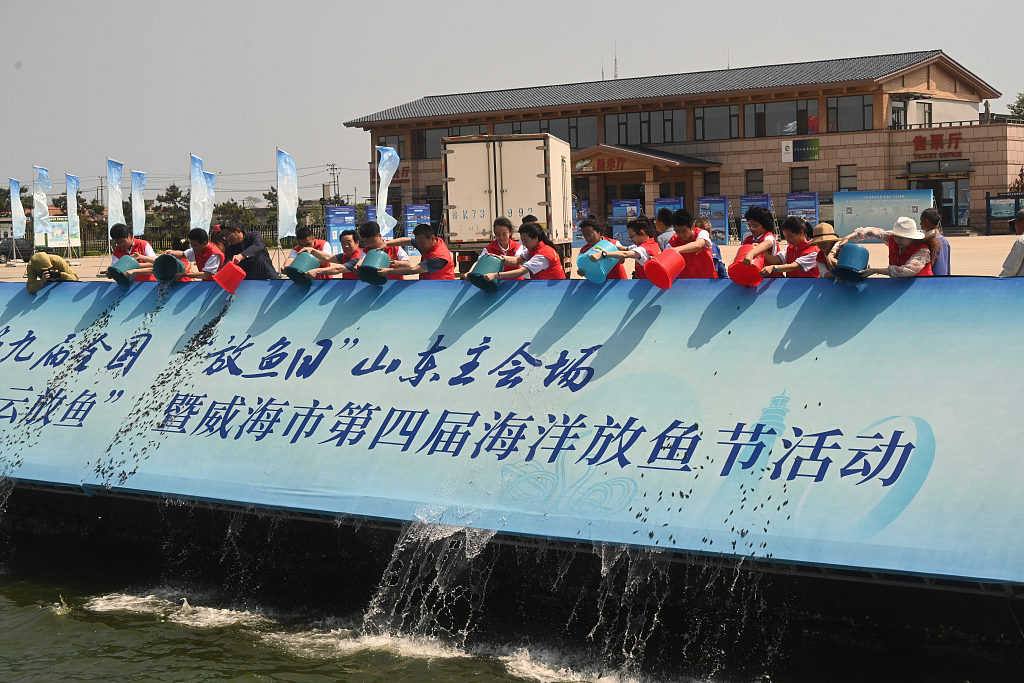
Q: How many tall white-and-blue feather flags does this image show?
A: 9